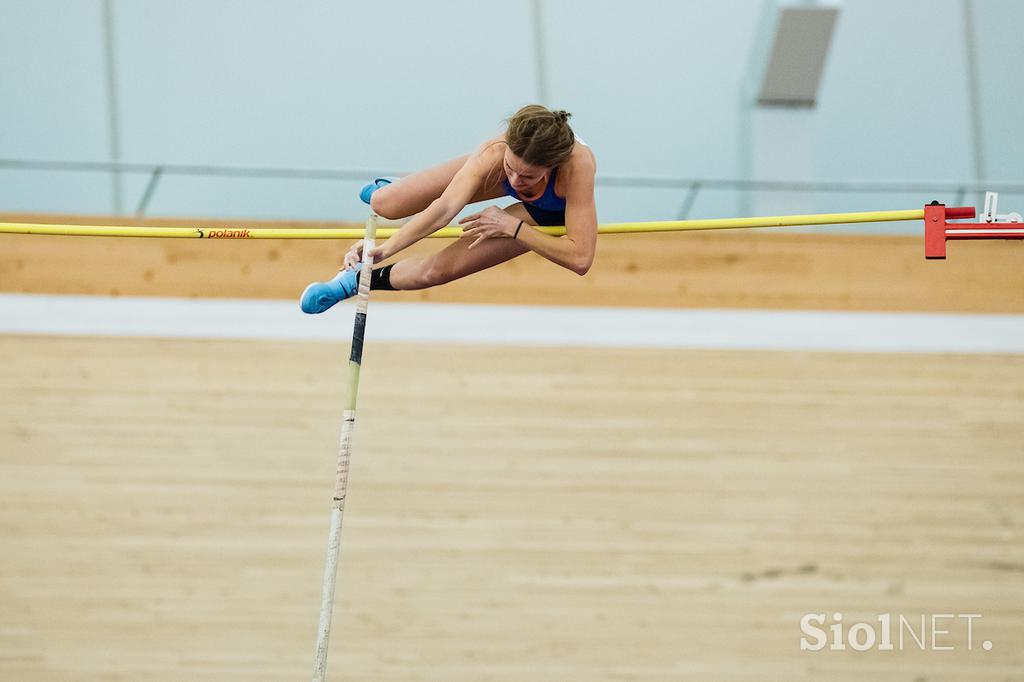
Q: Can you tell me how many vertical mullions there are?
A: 3